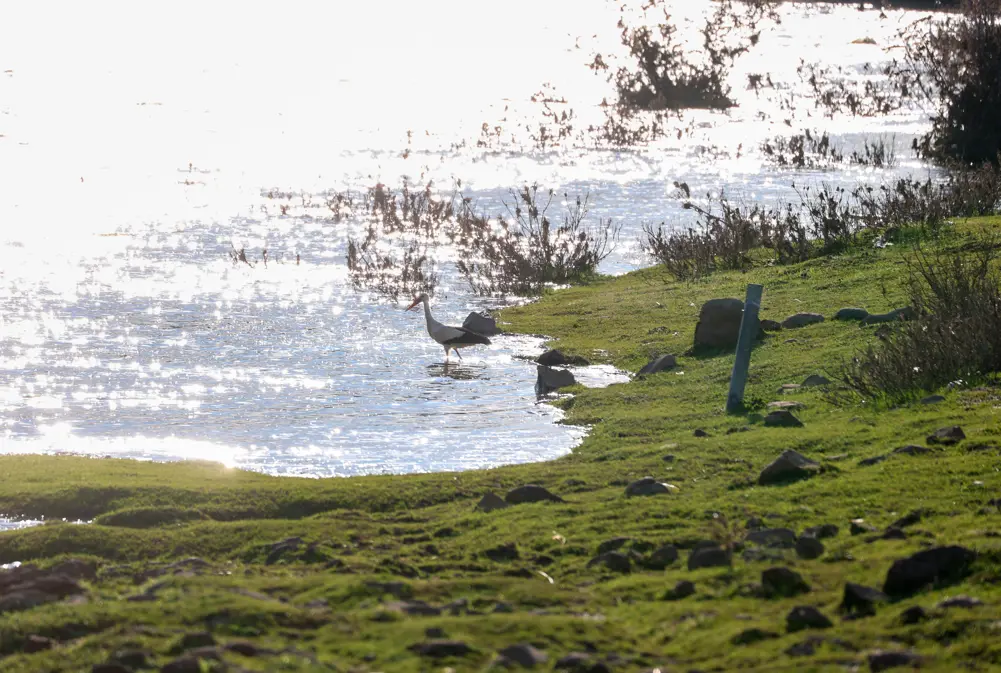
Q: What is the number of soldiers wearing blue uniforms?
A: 0